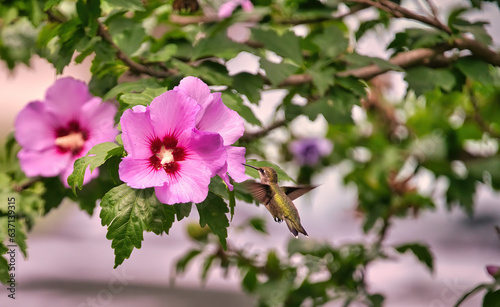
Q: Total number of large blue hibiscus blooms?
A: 0